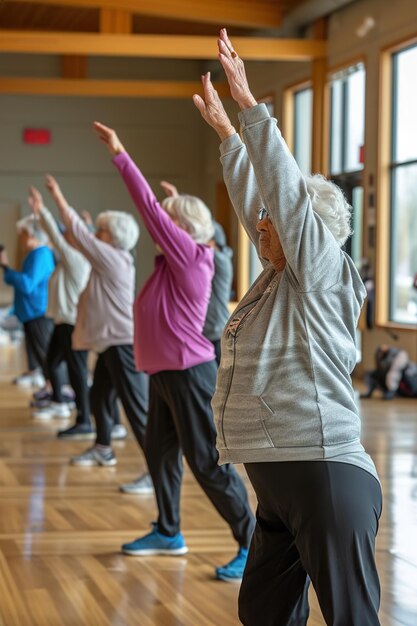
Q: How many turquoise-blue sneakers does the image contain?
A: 2